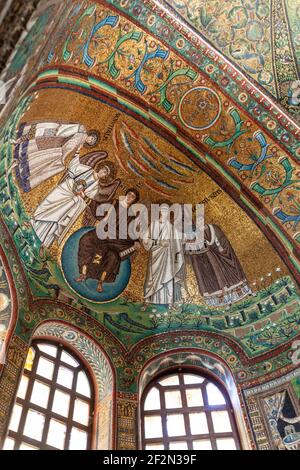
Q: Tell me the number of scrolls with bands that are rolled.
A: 1